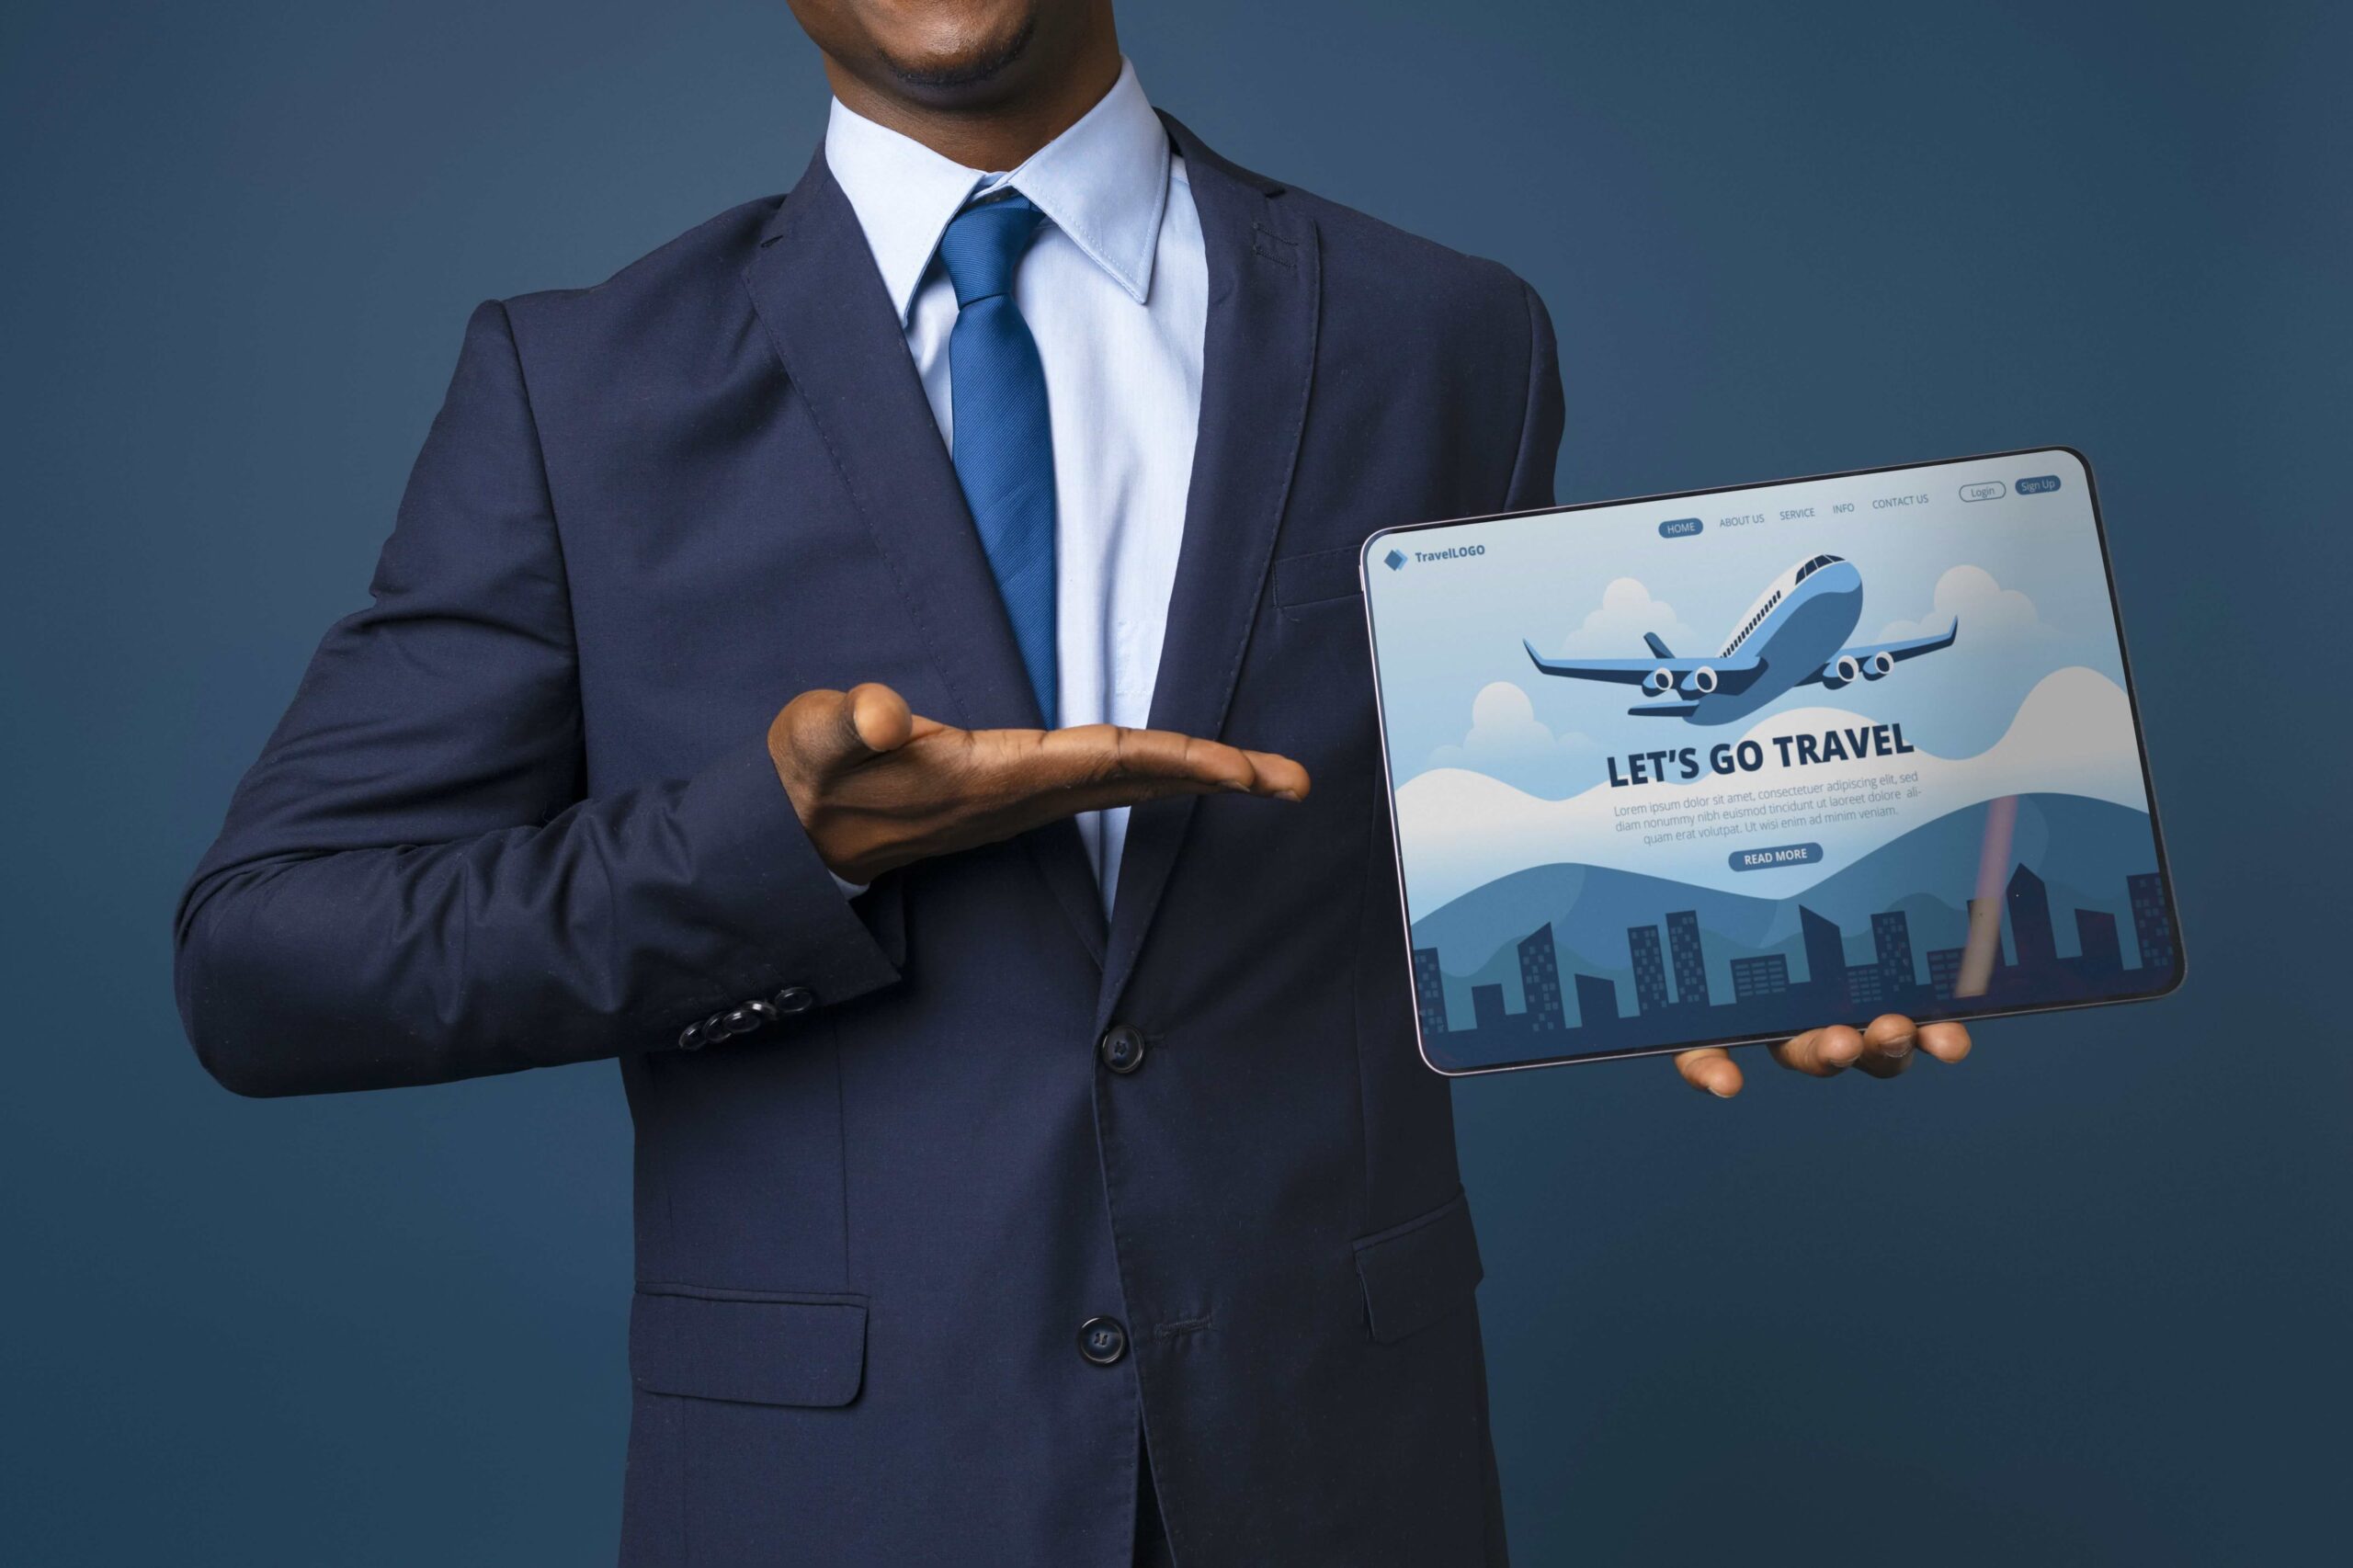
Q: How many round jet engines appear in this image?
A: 4